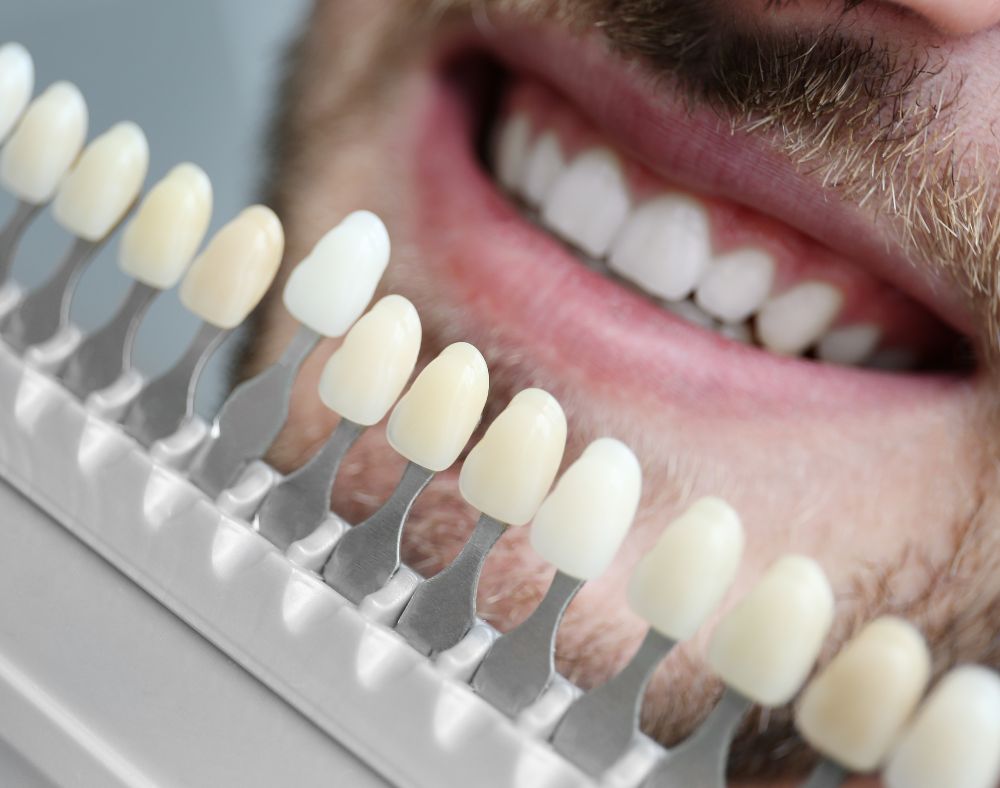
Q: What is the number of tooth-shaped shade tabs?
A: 14